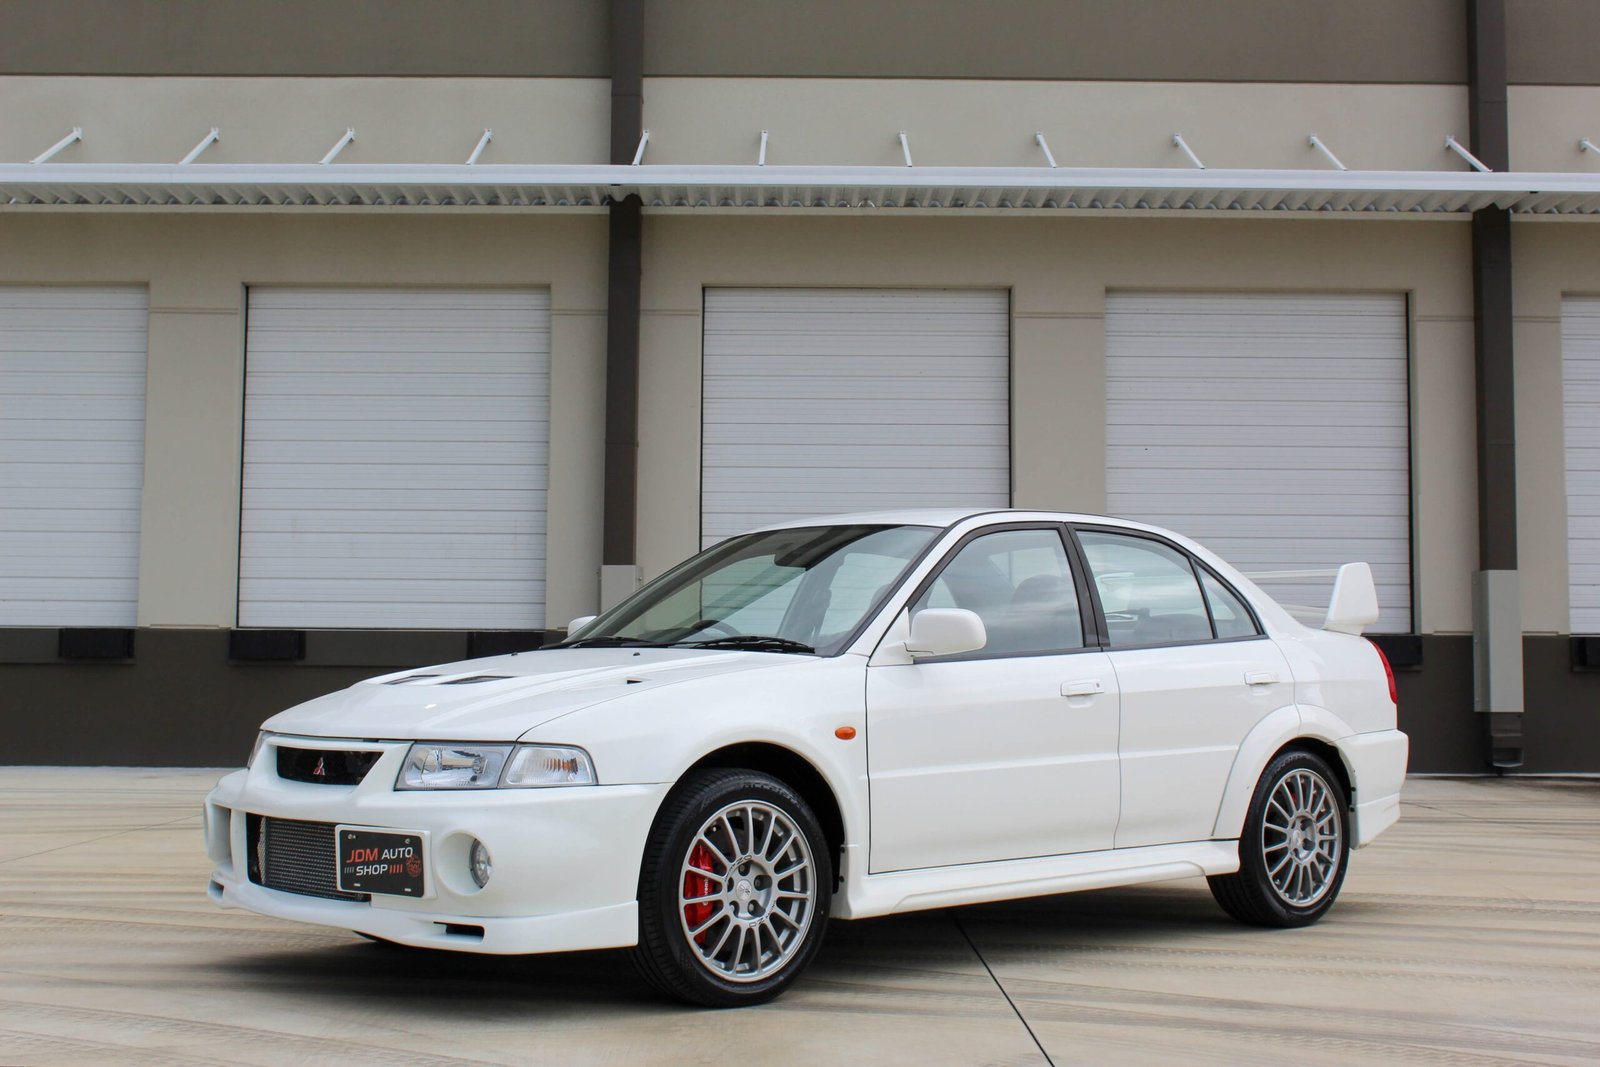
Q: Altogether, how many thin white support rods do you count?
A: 12